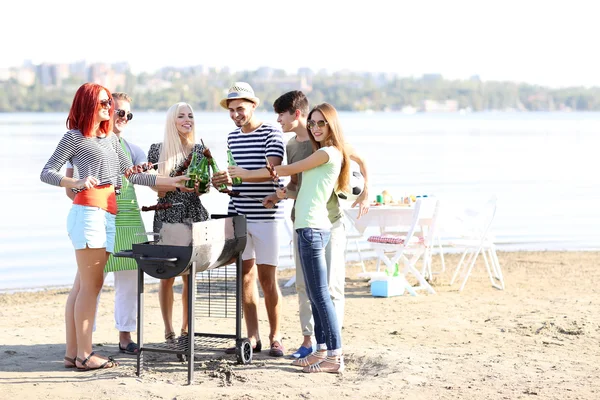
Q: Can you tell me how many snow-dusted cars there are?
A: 0